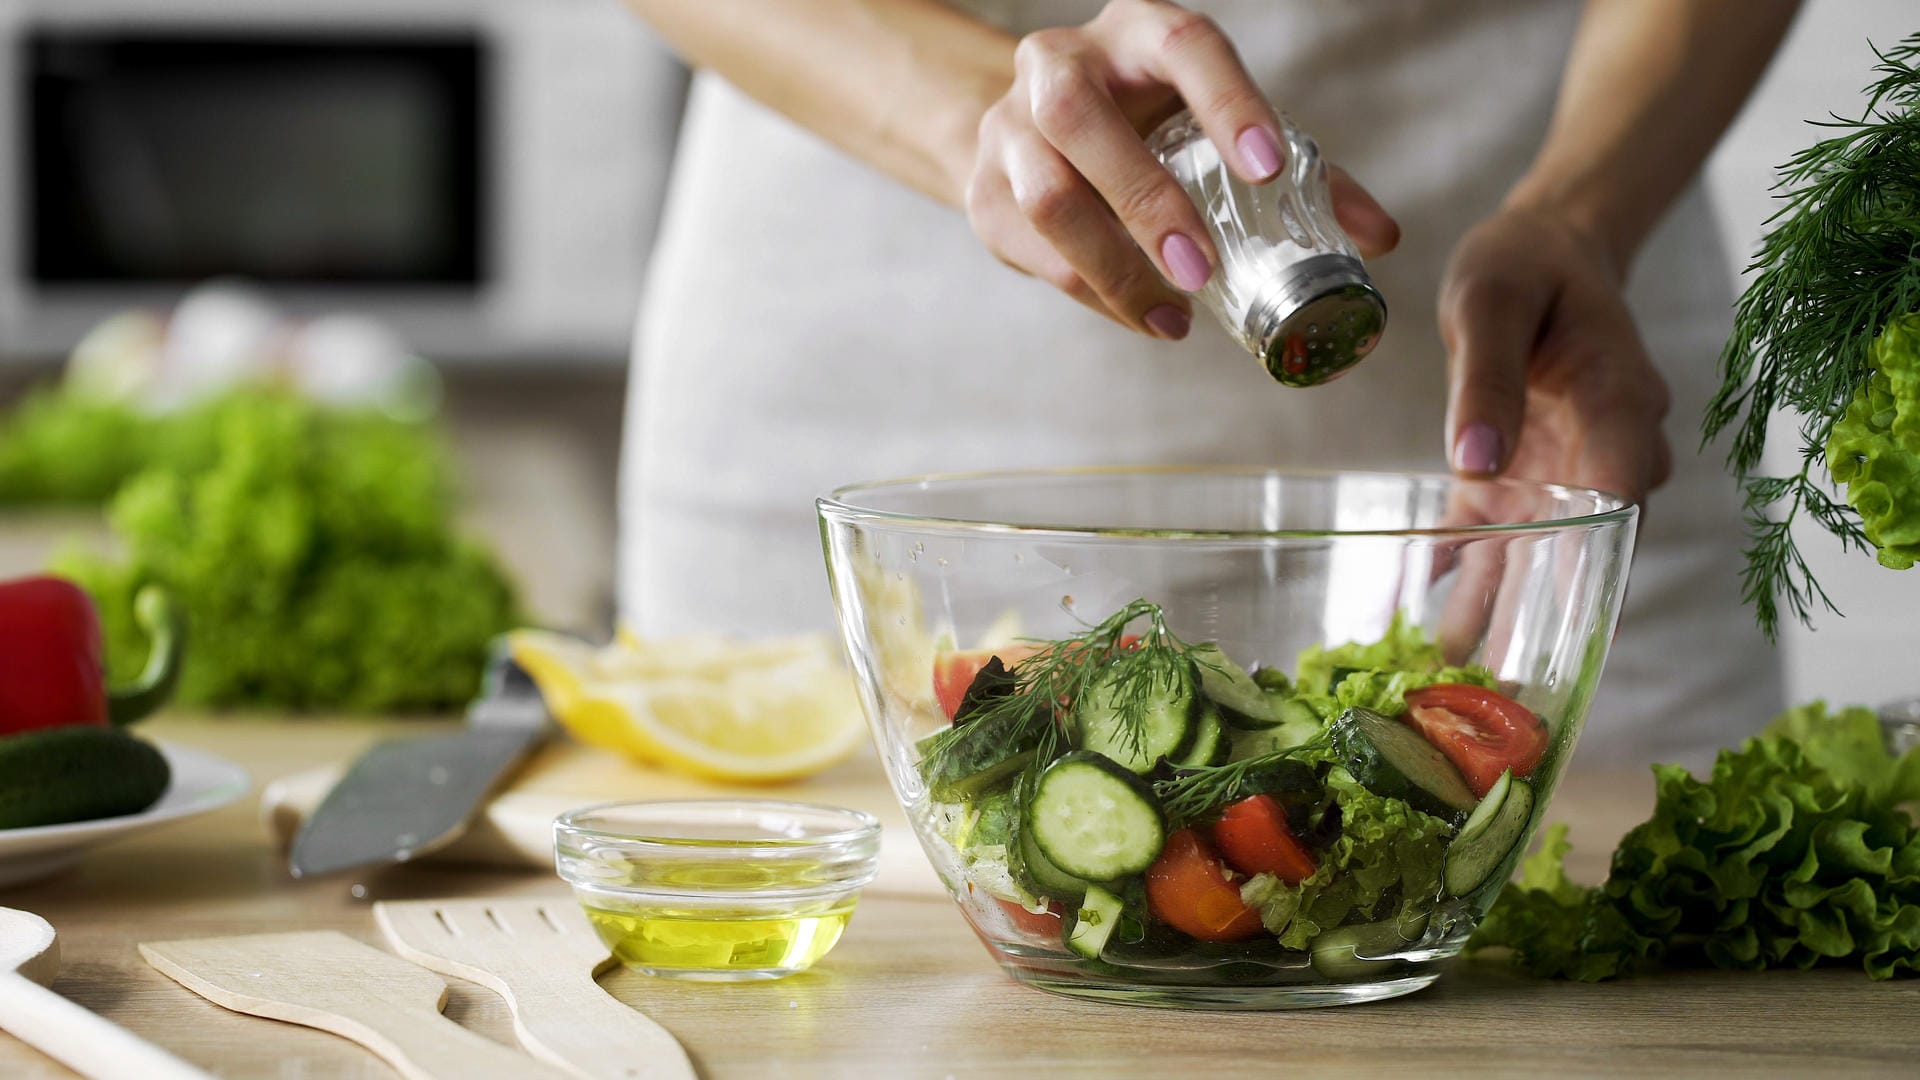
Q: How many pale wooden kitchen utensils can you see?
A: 3